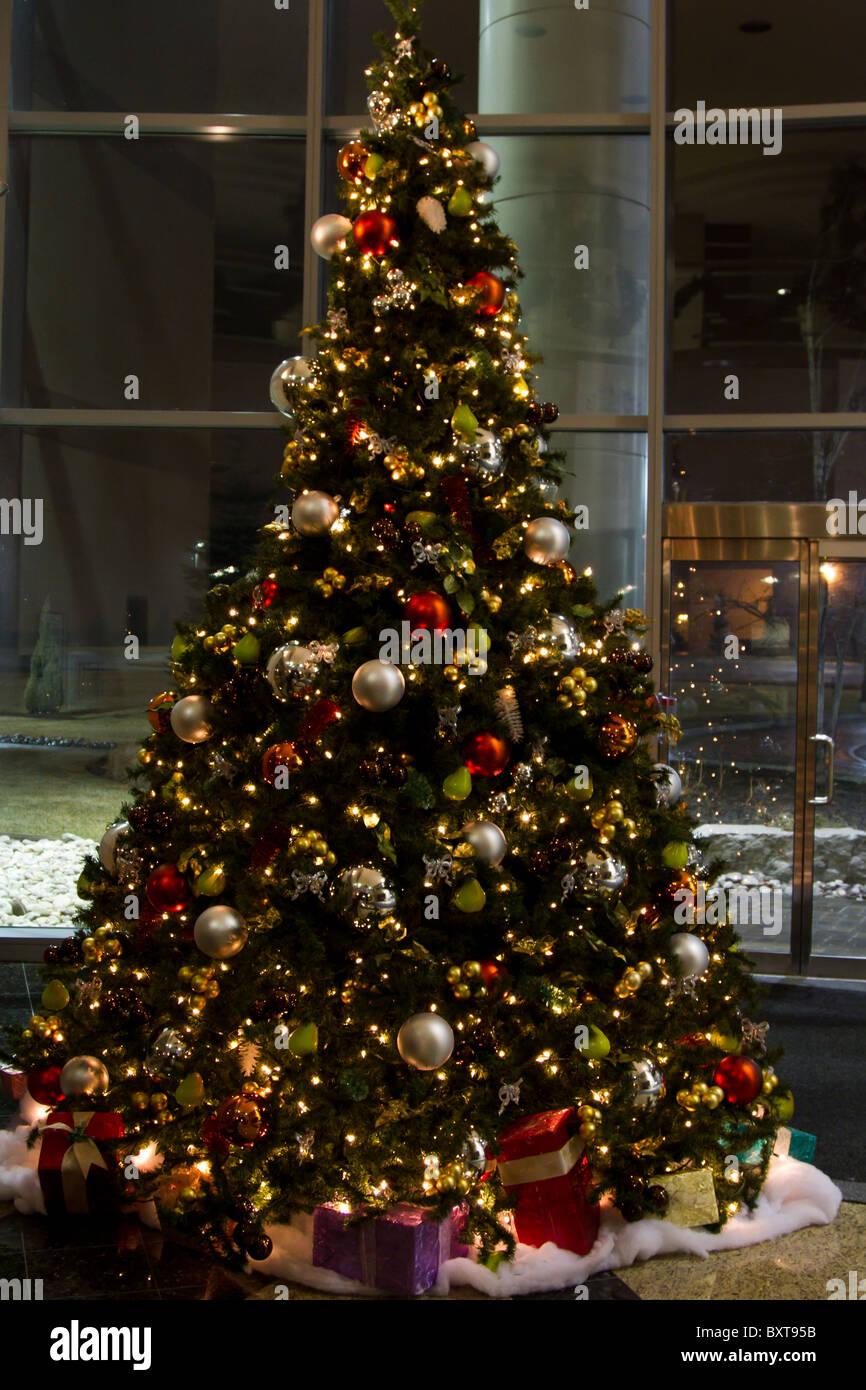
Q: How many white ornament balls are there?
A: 13